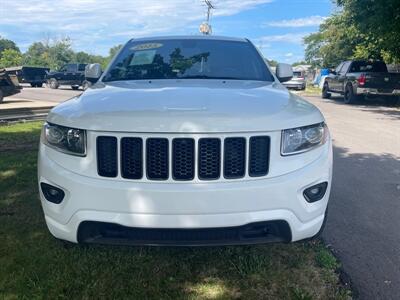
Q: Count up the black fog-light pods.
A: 2